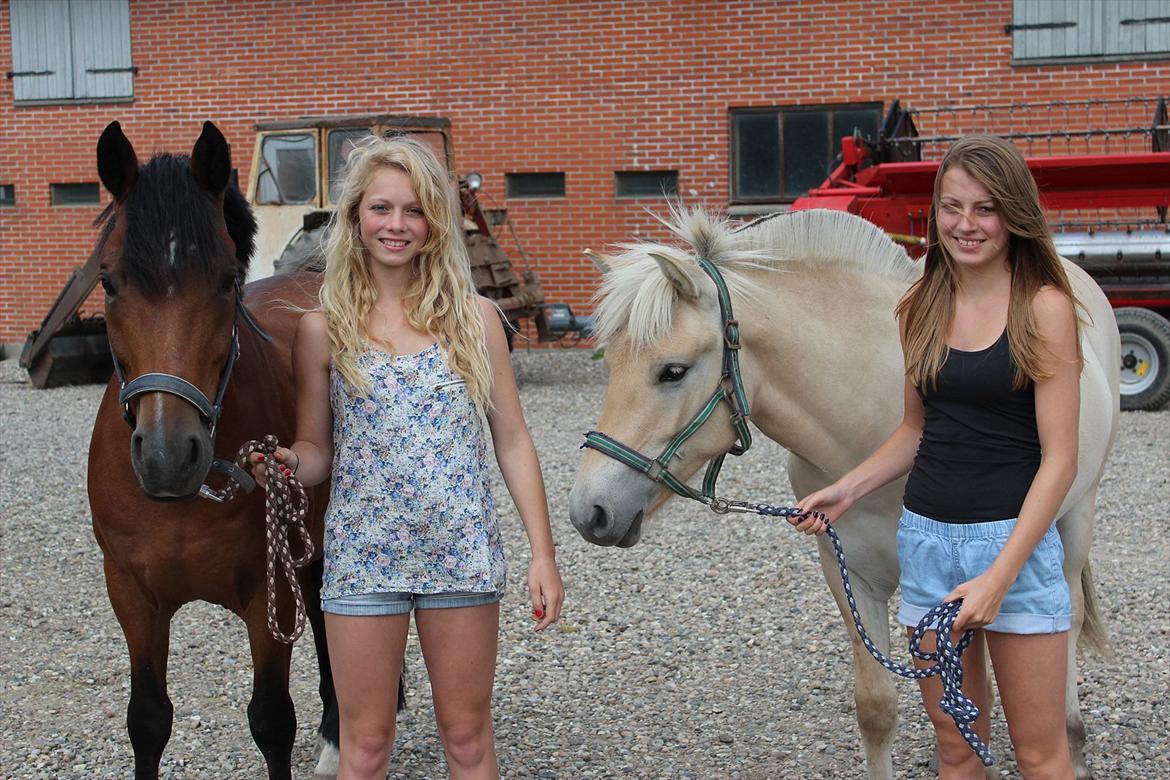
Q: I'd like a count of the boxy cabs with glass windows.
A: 1